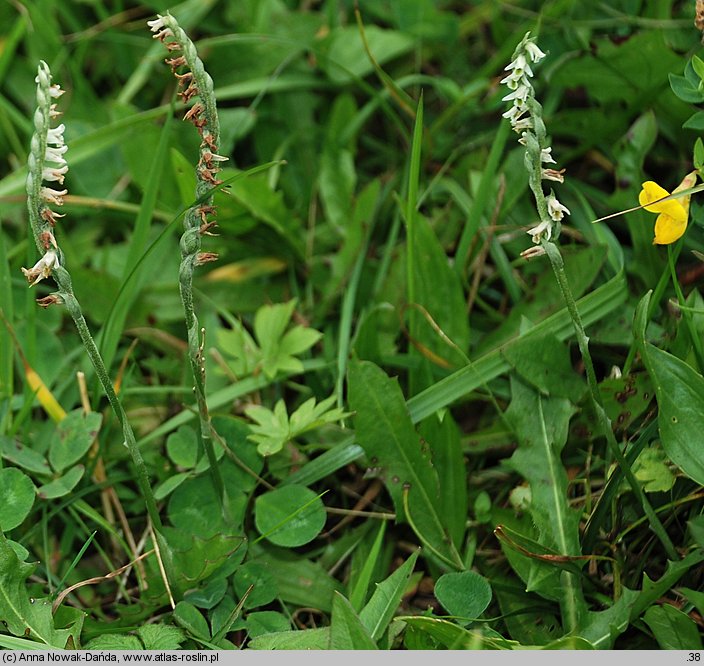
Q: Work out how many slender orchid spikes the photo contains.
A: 3